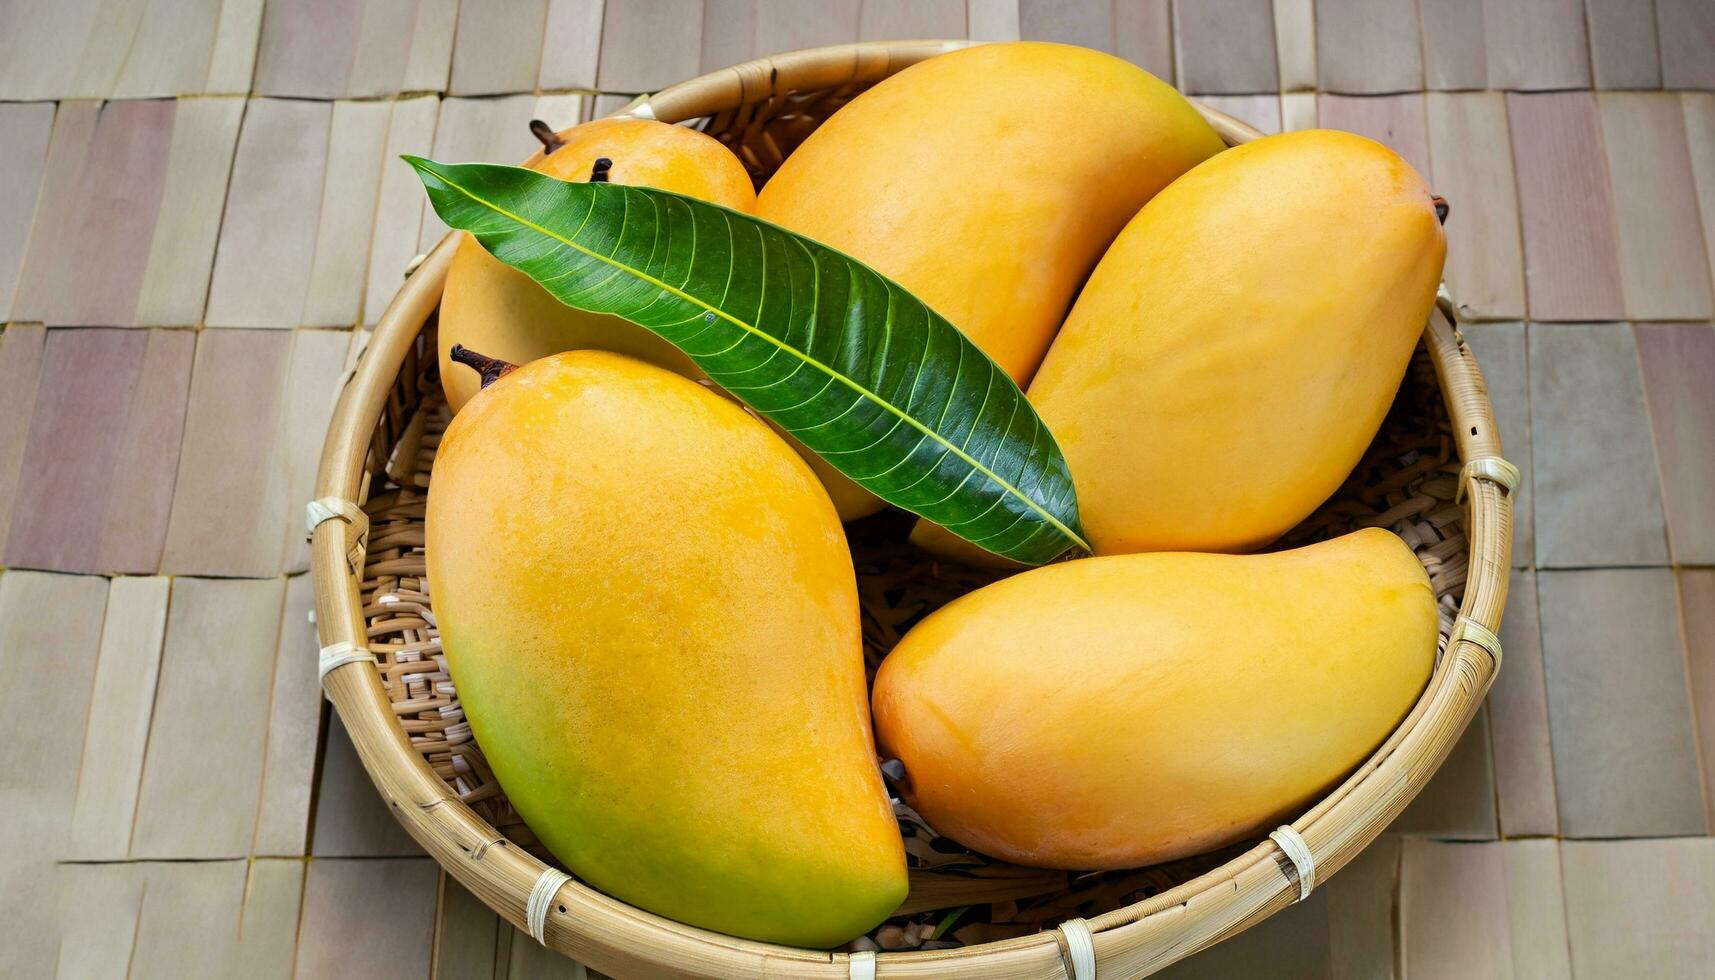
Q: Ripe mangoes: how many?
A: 5